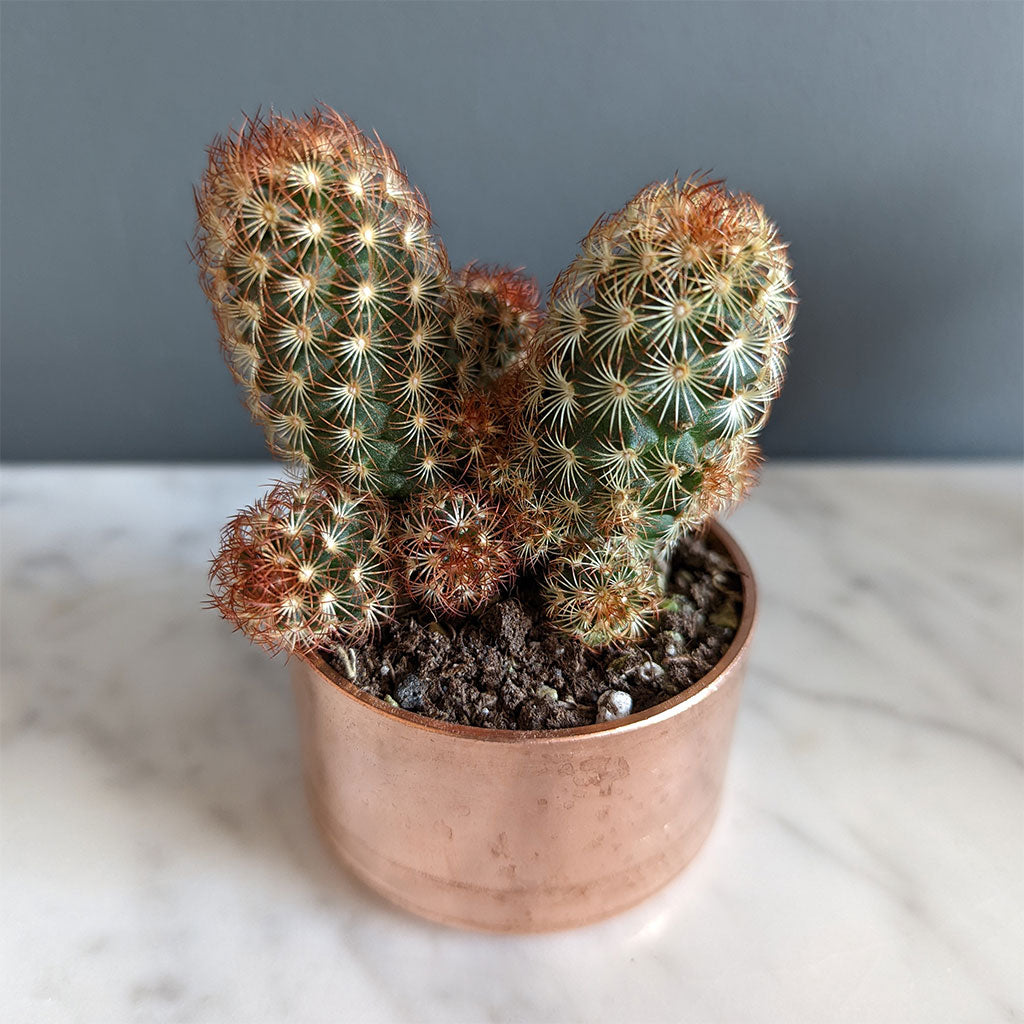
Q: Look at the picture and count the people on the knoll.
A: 0